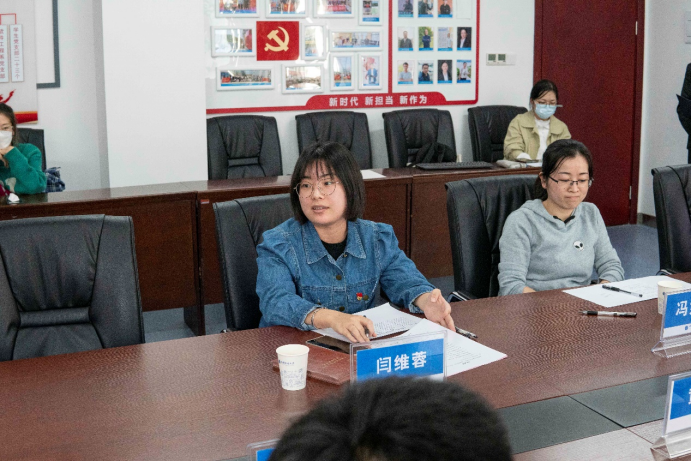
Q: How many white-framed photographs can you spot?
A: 11